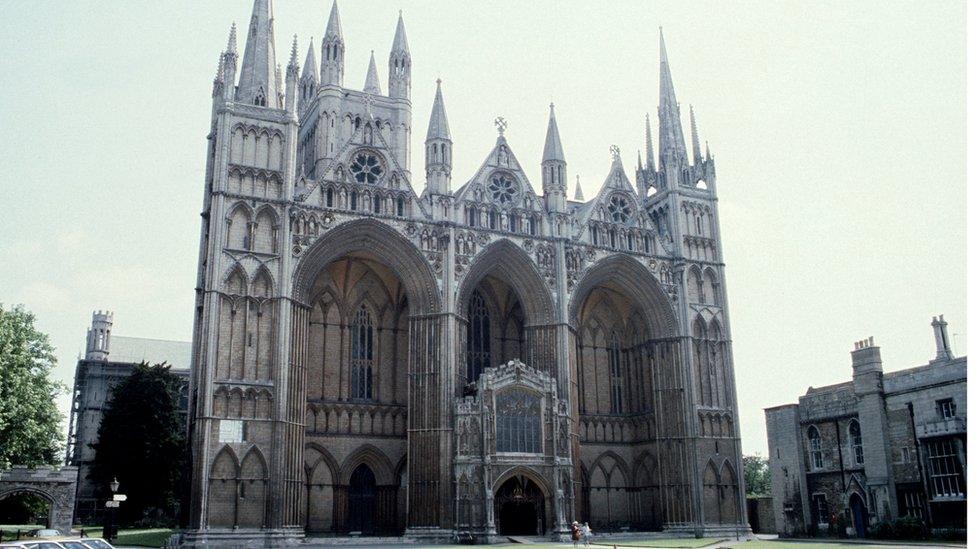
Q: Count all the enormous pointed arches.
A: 3